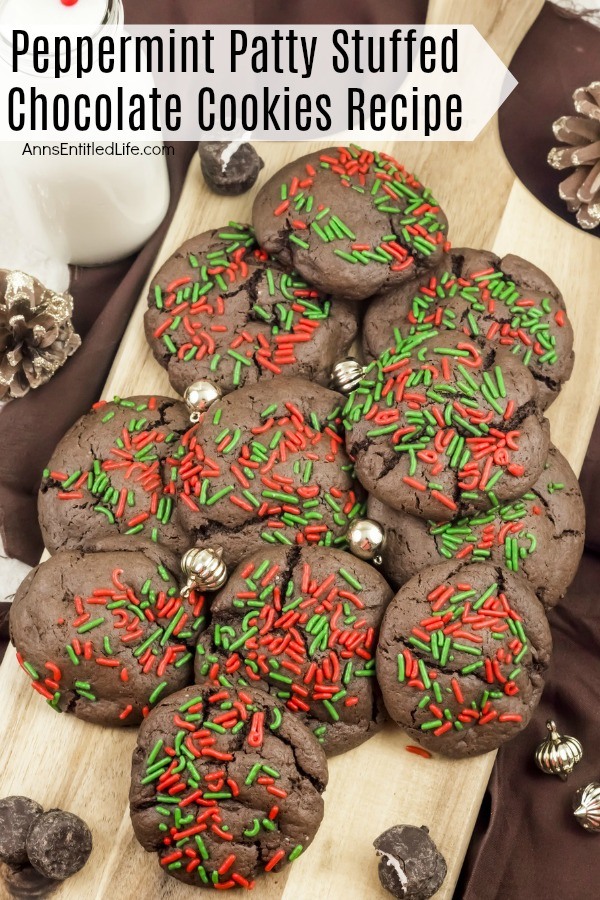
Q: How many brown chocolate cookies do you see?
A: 11